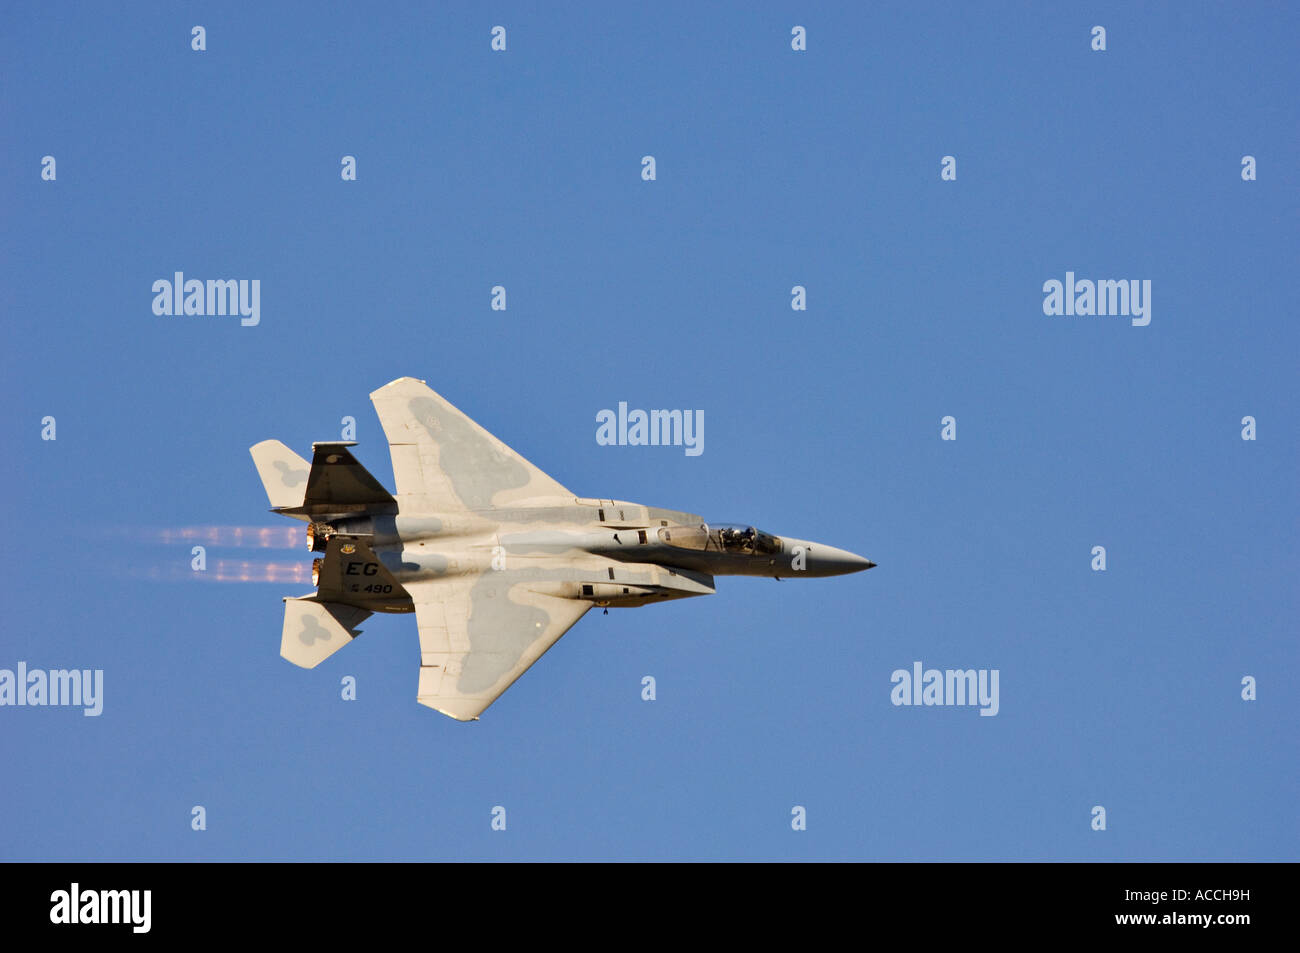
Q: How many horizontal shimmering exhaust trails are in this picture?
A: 2